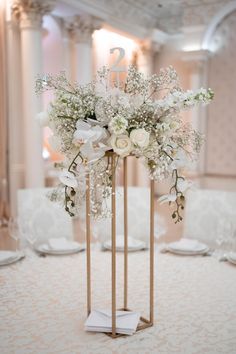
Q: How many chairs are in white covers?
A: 3